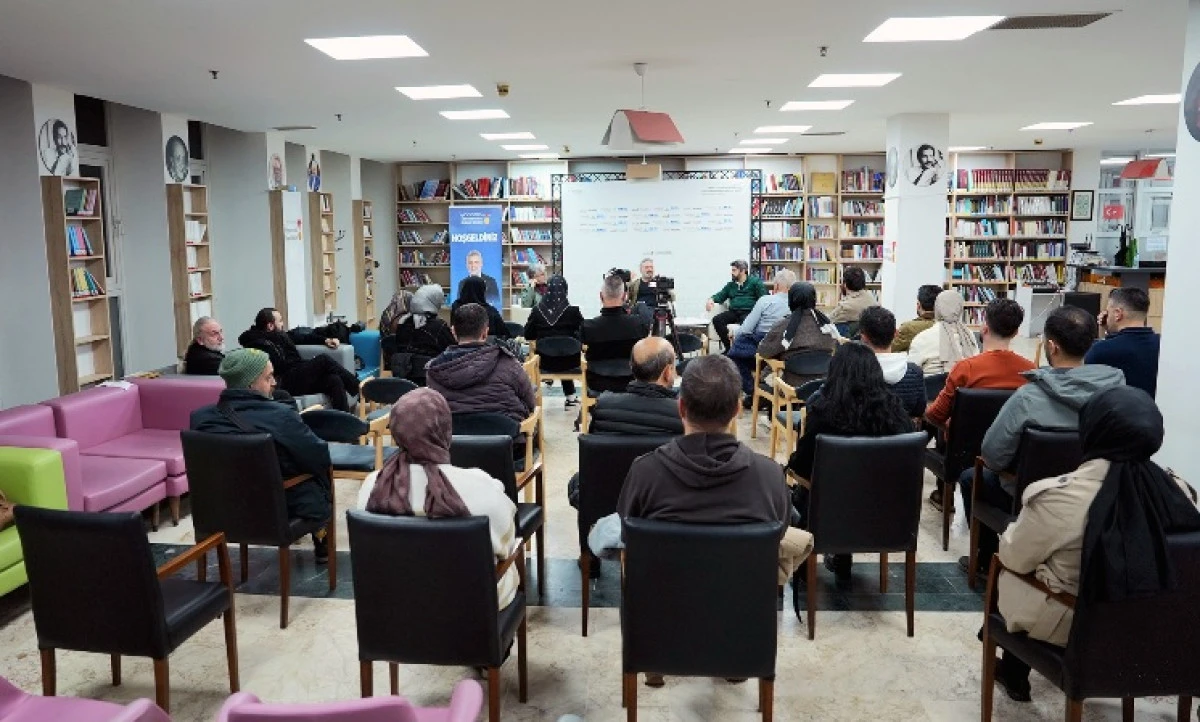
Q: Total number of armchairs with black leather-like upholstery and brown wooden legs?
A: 10